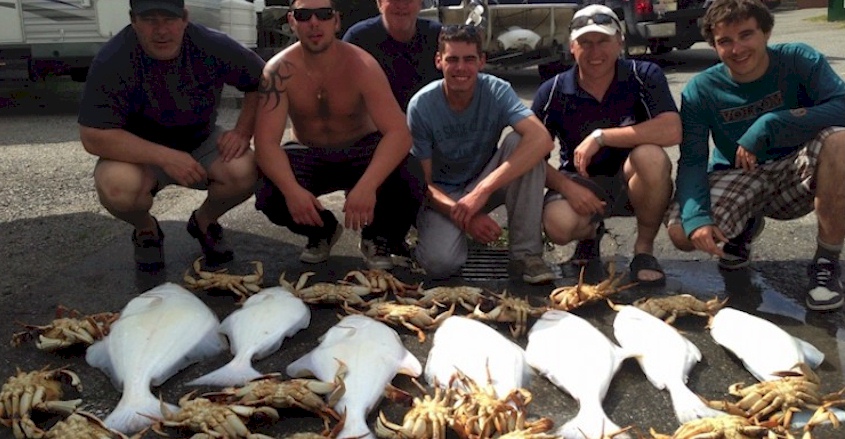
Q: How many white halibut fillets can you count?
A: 7